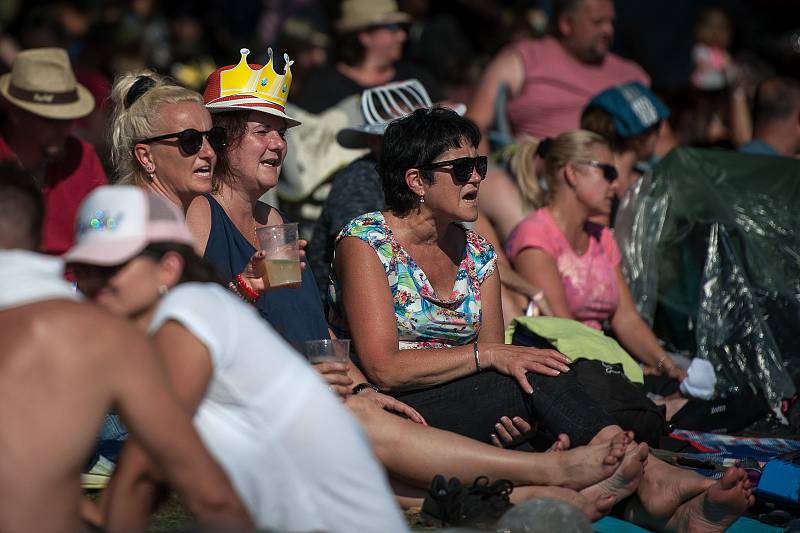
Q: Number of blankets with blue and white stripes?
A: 1